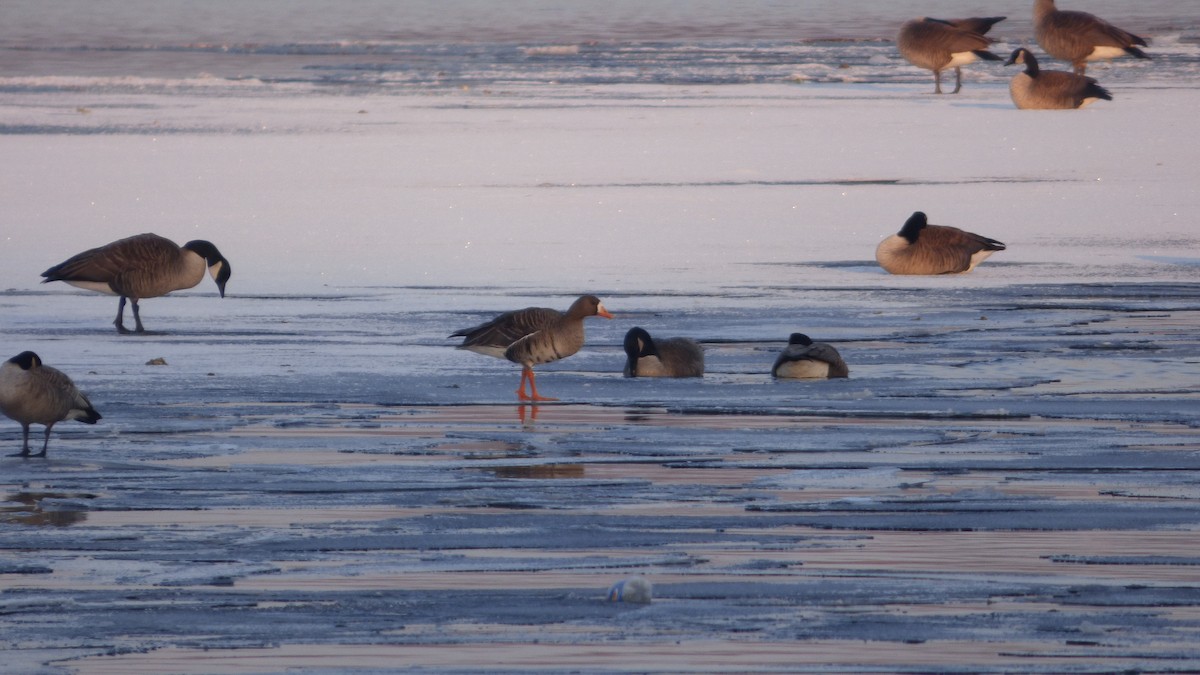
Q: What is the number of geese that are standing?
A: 5